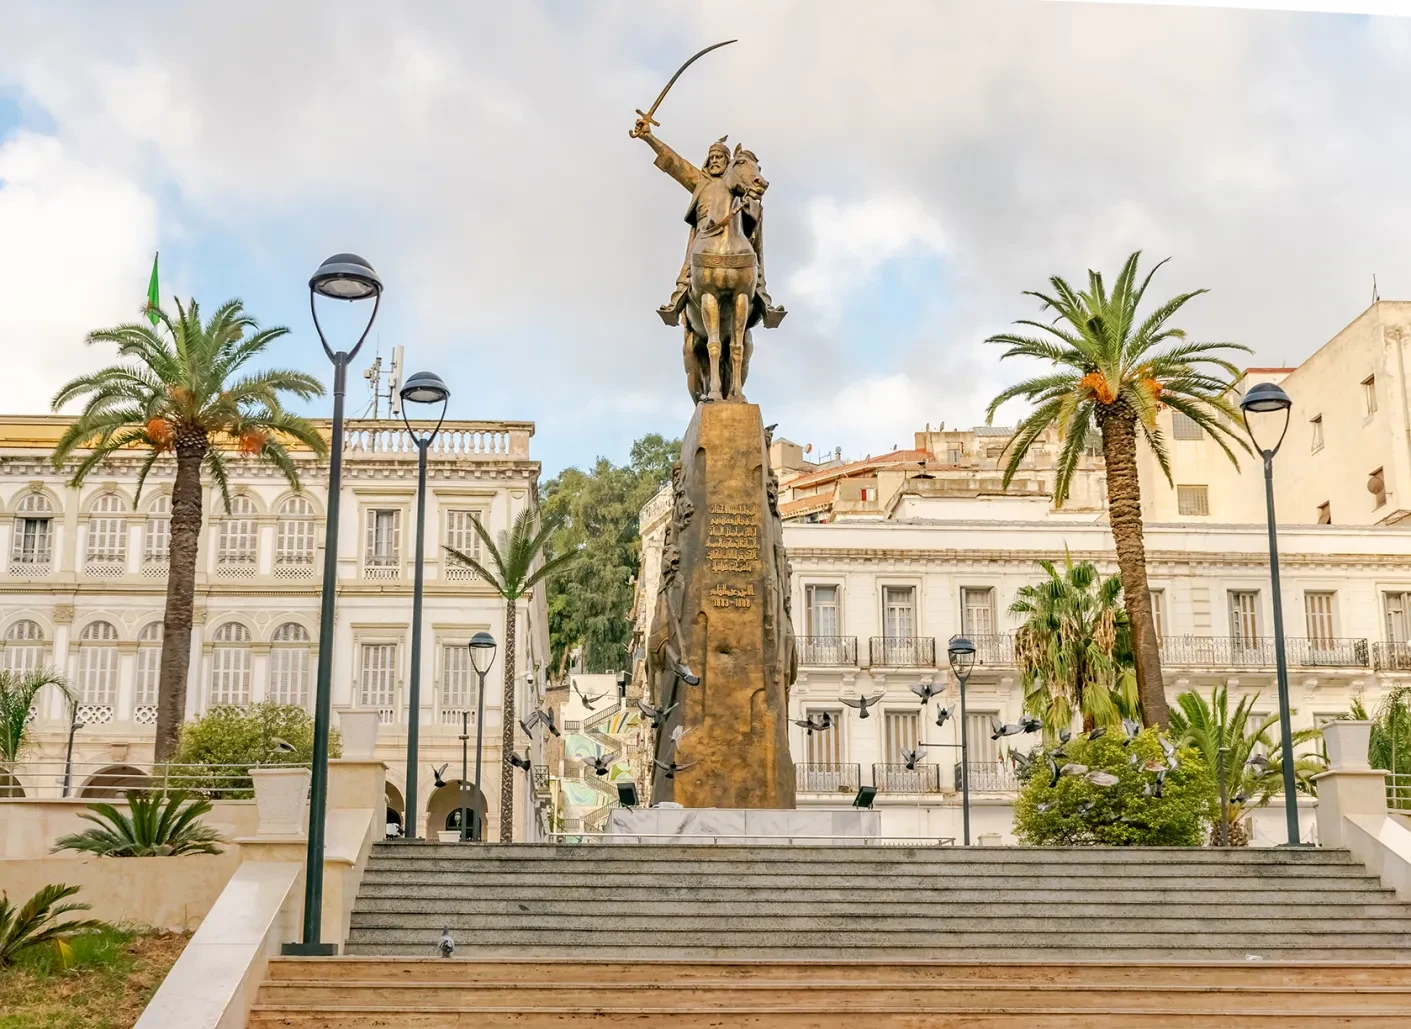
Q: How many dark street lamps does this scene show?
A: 5